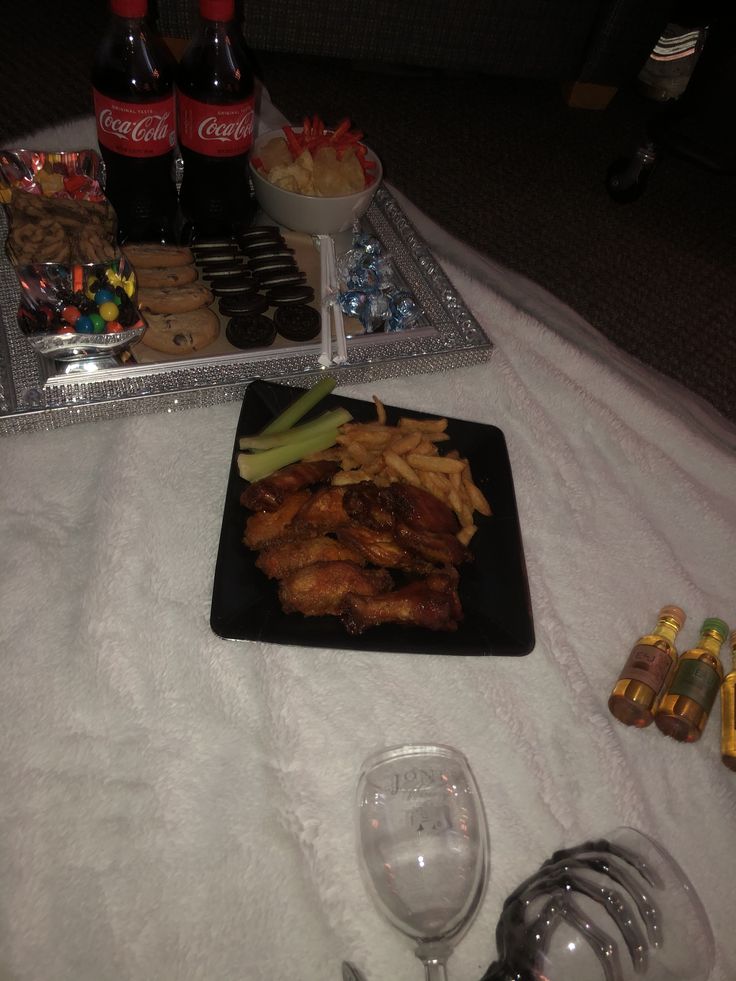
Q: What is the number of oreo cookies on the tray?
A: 13